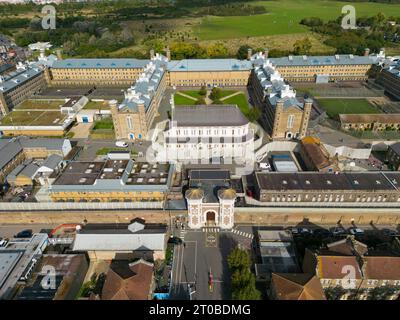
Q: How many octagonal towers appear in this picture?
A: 2